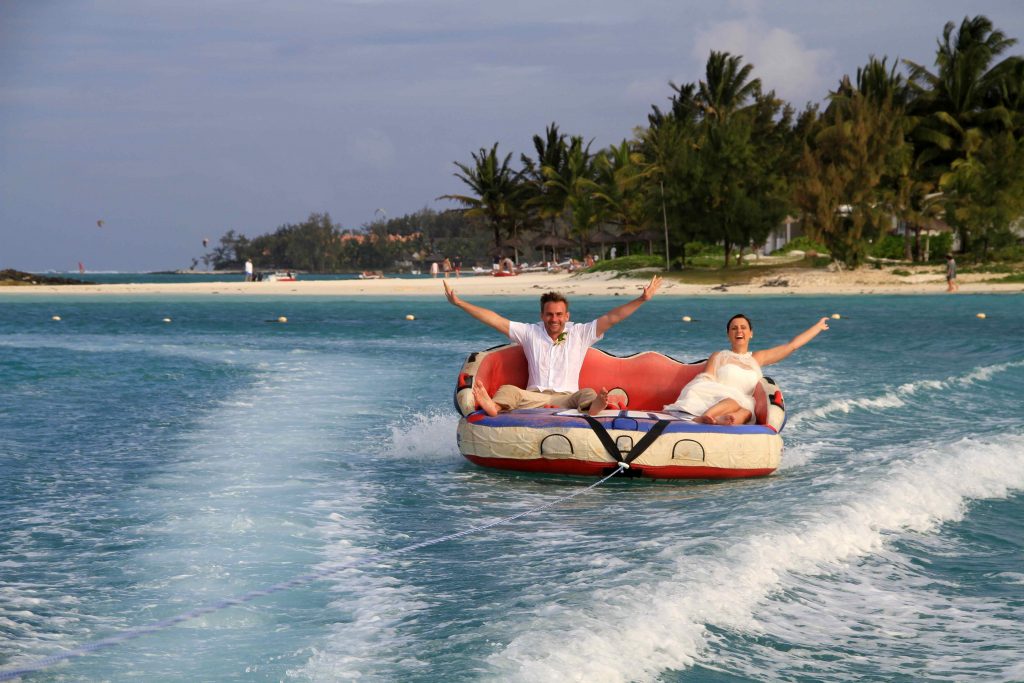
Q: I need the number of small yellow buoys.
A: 7